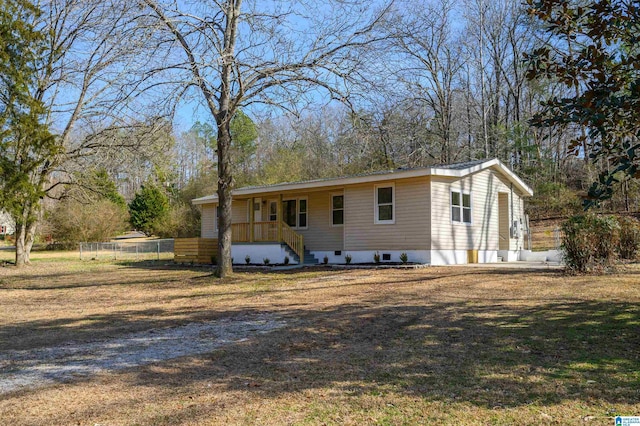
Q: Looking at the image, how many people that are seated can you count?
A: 0